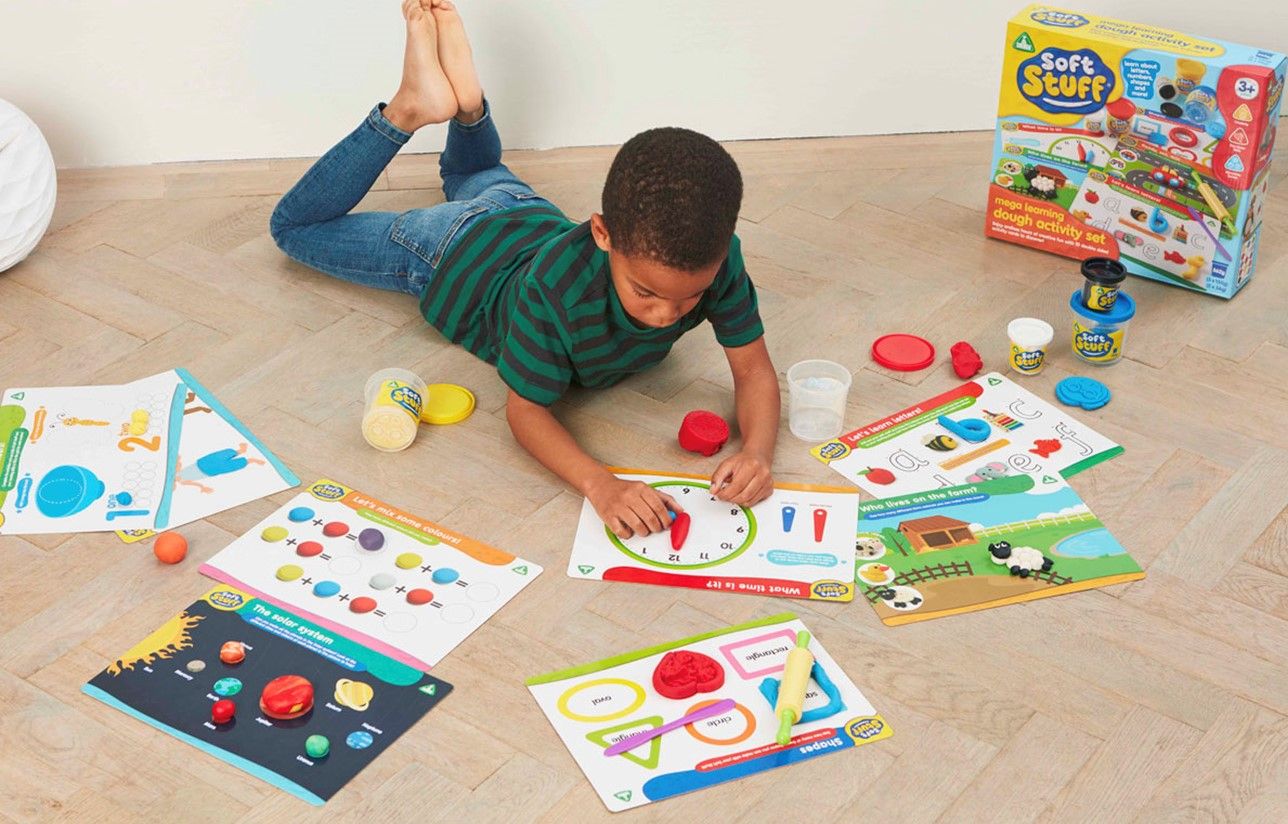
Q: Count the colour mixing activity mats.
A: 1